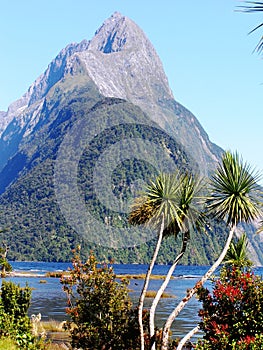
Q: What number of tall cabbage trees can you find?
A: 3